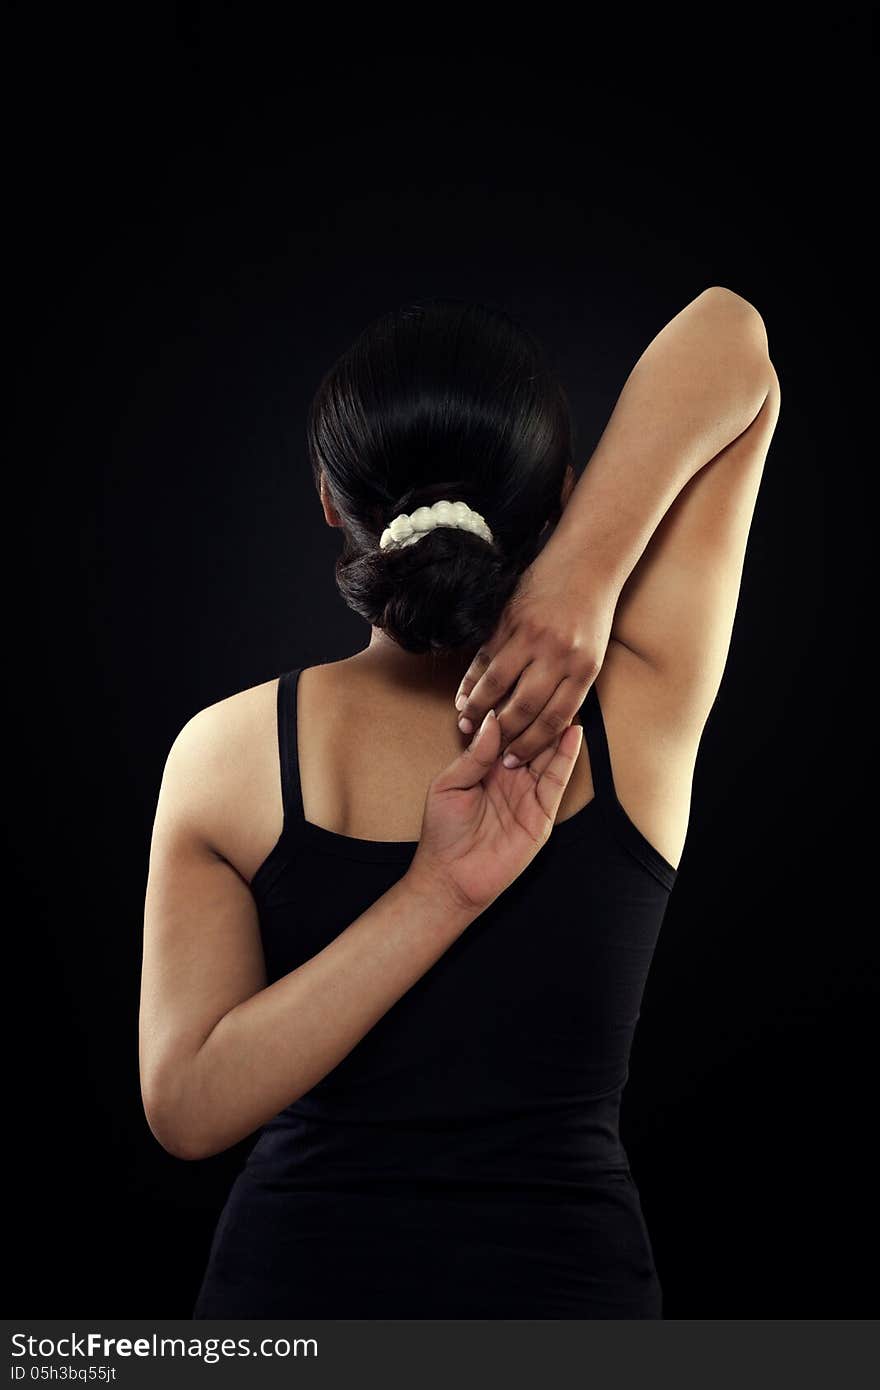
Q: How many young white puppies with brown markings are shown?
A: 0